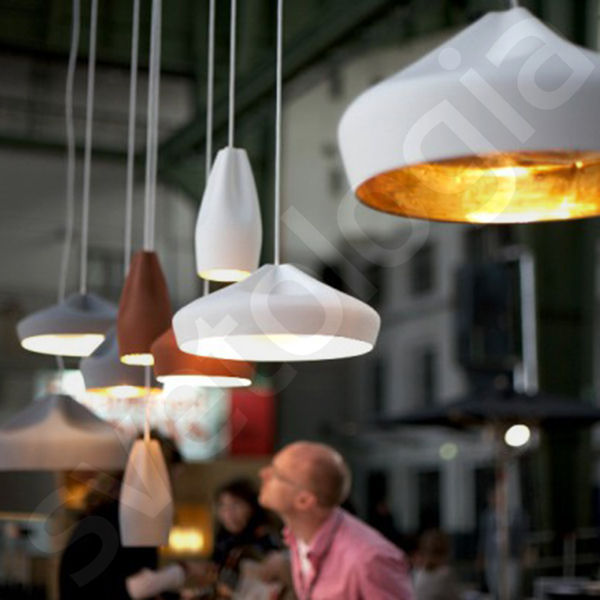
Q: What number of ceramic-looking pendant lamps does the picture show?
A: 9